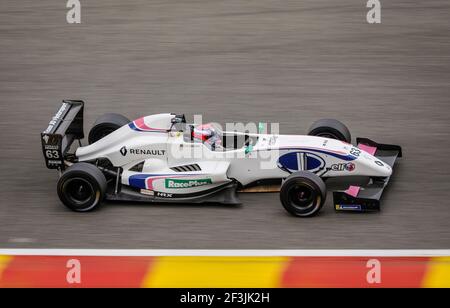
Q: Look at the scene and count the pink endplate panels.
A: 2